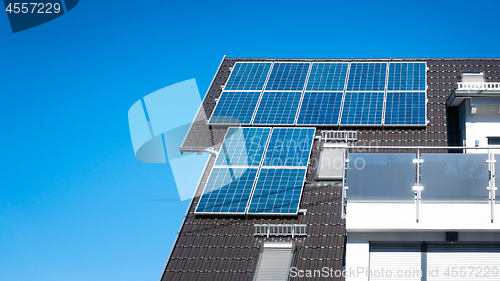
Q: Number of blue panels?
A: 14